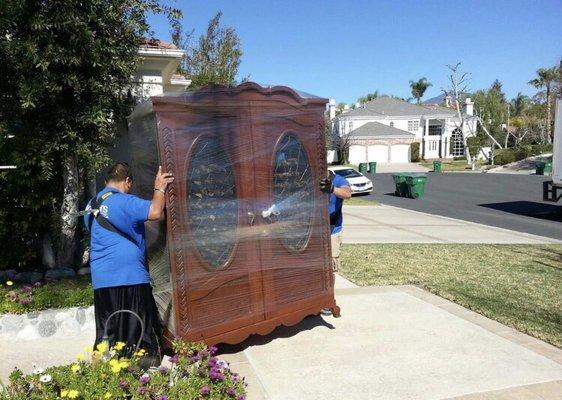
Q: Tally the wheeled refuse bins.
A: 7